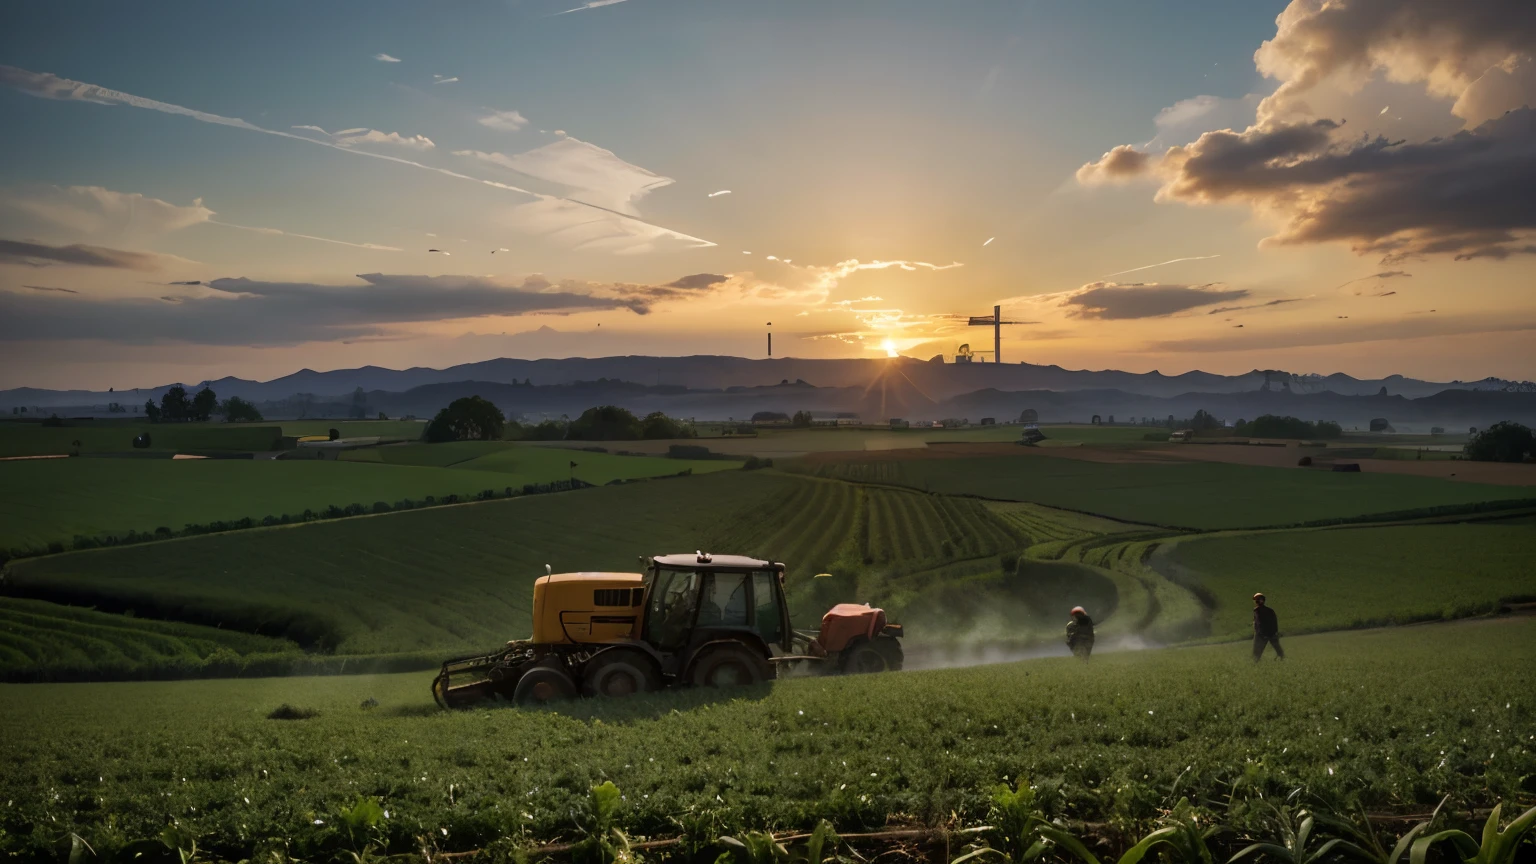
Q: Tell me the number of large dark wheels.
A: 4